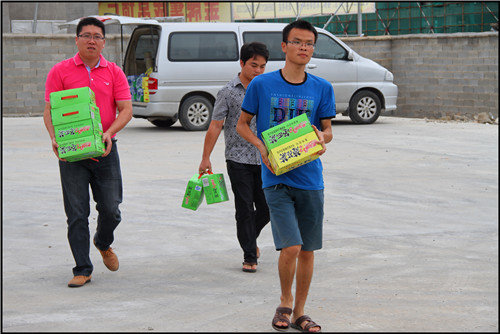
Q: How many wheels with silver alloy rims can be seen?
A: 2